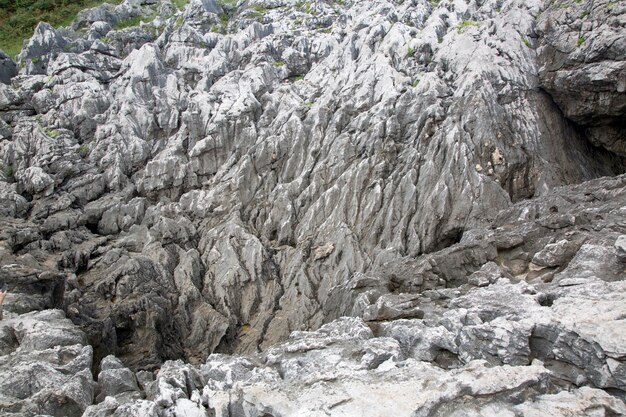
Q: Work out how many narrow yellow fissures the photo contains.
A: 0